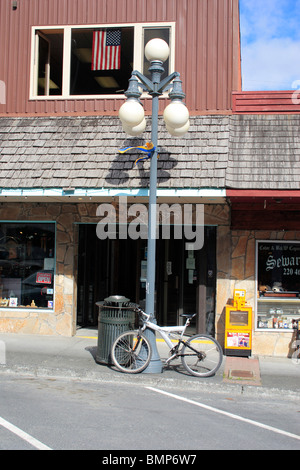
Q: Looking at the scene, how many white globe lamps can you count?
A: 5